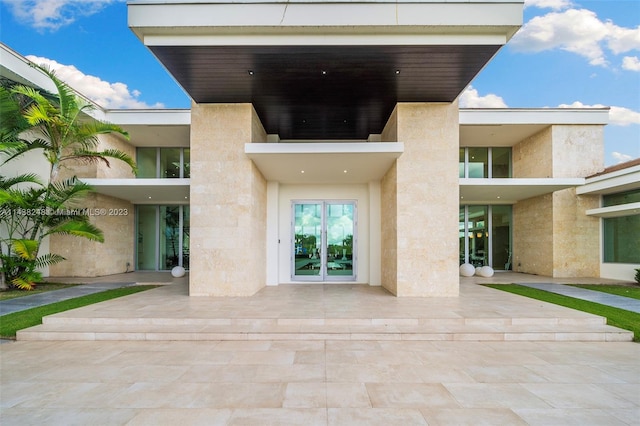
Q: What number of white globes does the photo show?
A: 4